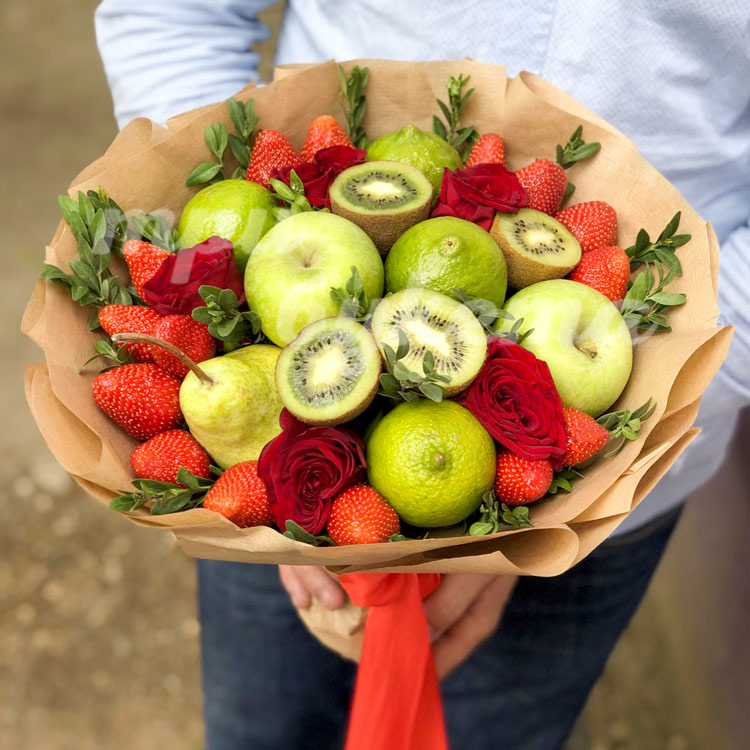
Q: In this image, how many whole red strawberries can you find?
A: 15